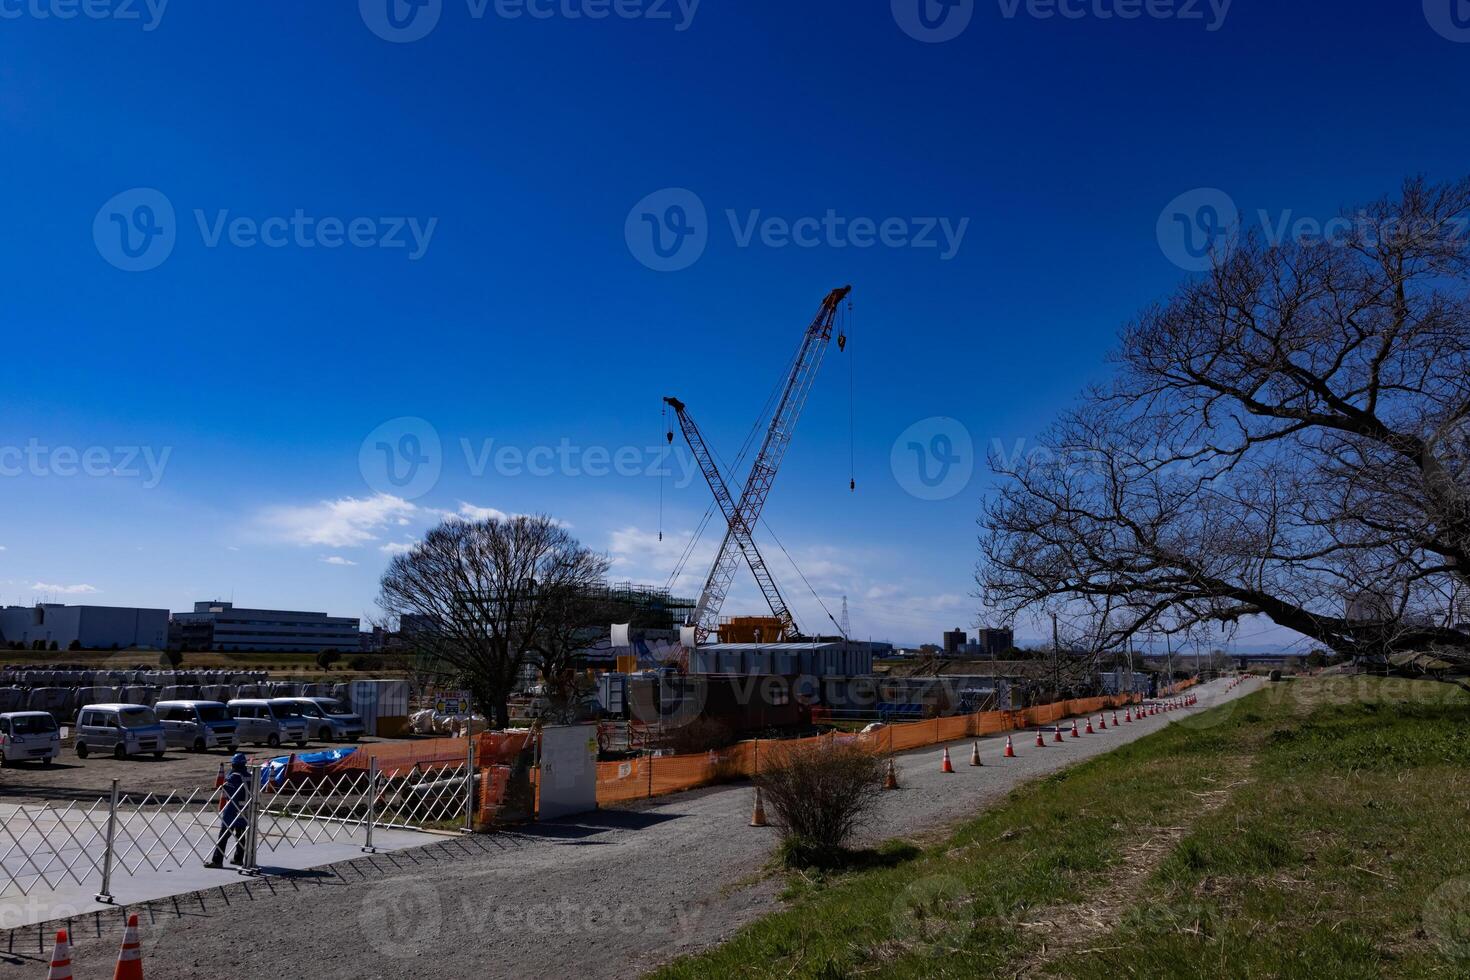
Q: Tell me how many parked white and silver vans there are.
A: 5